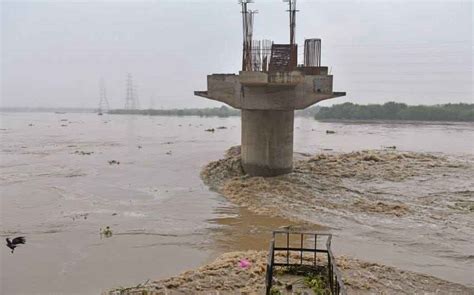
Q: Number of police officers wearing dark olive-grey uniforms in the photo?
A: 0